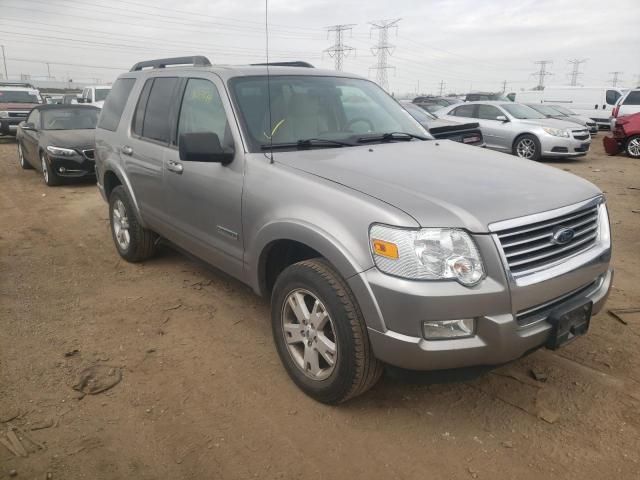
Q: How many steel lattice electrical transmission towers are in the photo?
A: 5